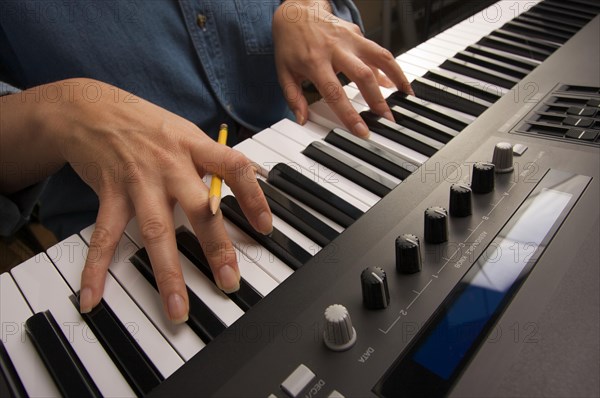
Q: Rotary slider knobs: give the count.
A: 7